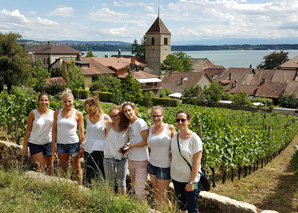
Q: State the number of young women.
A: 7